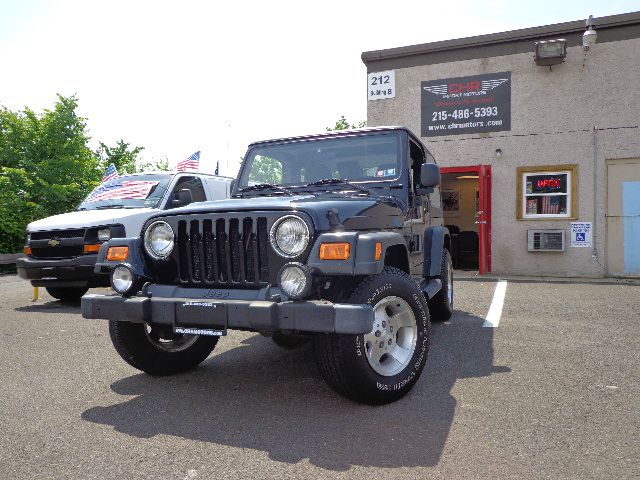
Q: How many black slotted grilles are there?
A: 1